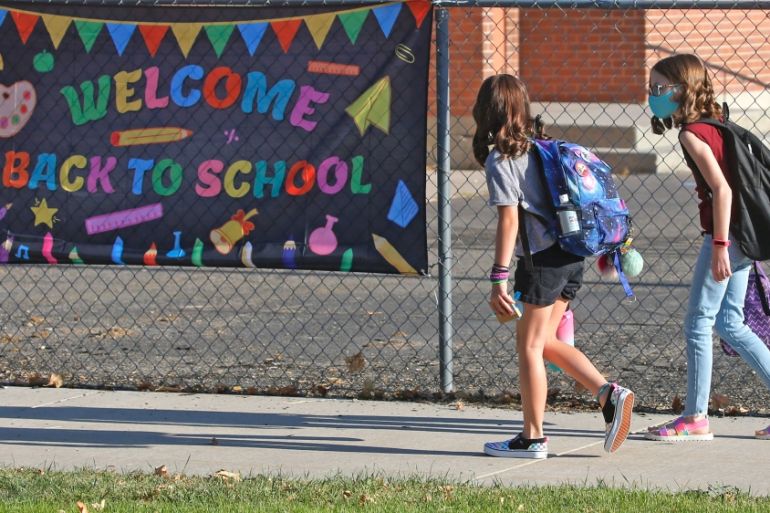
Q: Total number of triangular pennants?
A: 14